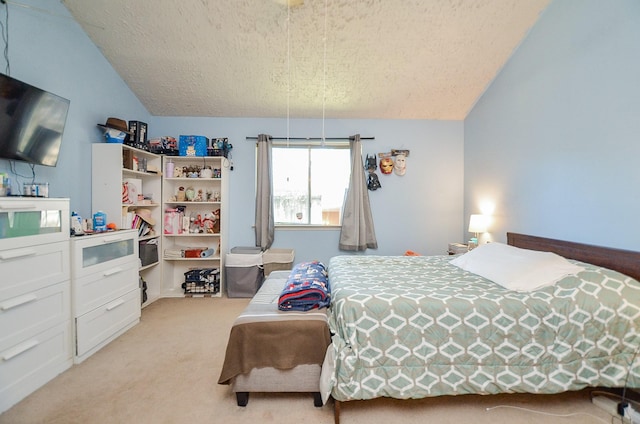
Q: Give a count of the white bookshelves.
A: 2